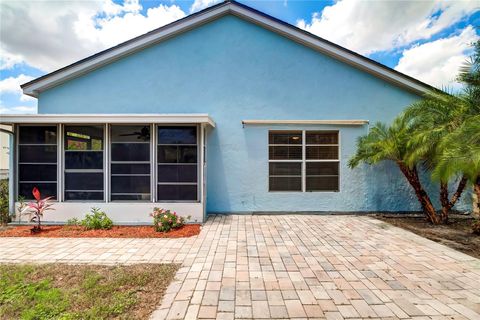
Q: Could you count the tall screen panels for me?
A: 4